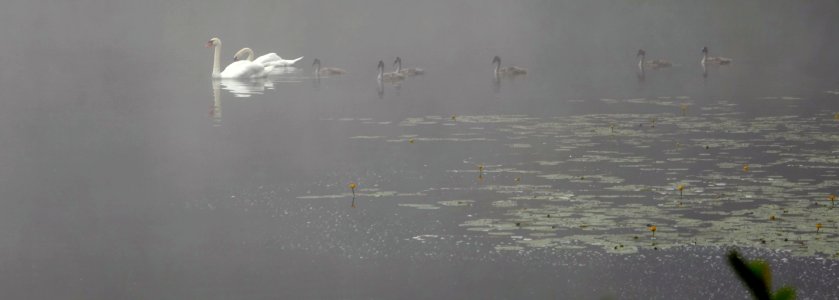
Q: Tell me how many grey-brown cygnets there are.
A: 6